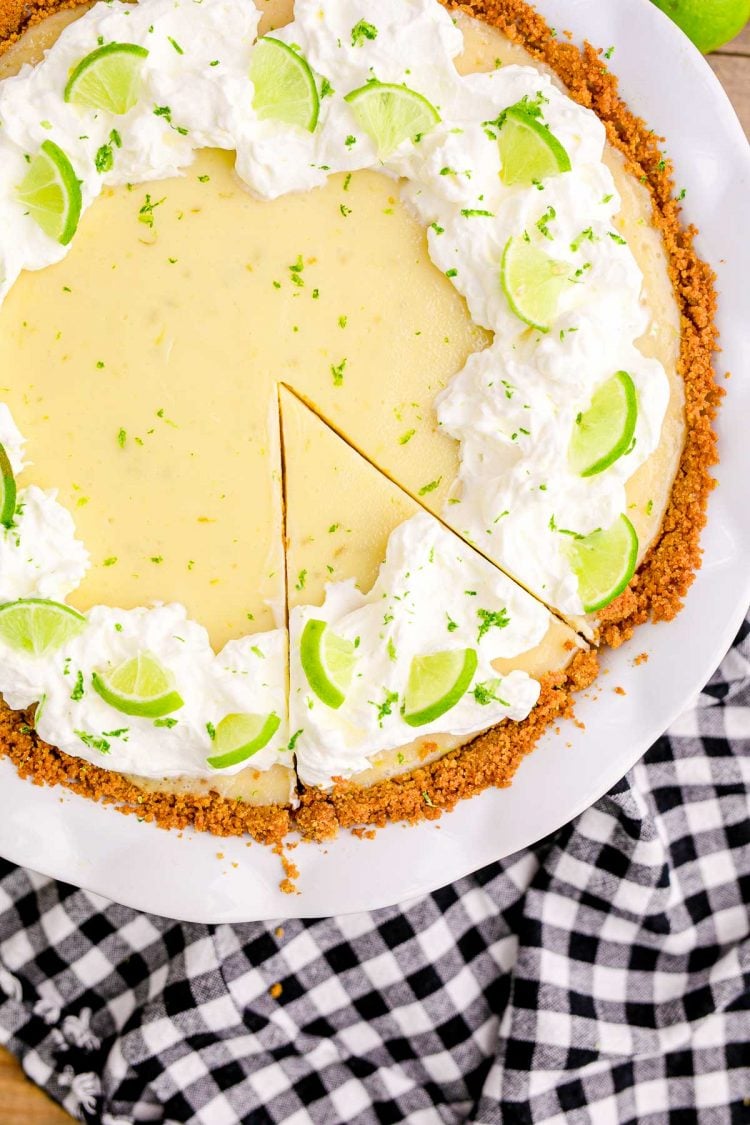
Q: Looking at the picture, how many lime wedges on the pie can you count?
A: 14